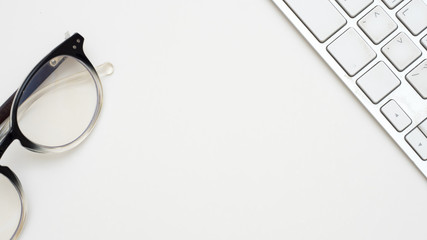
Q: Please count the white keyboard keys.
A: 13